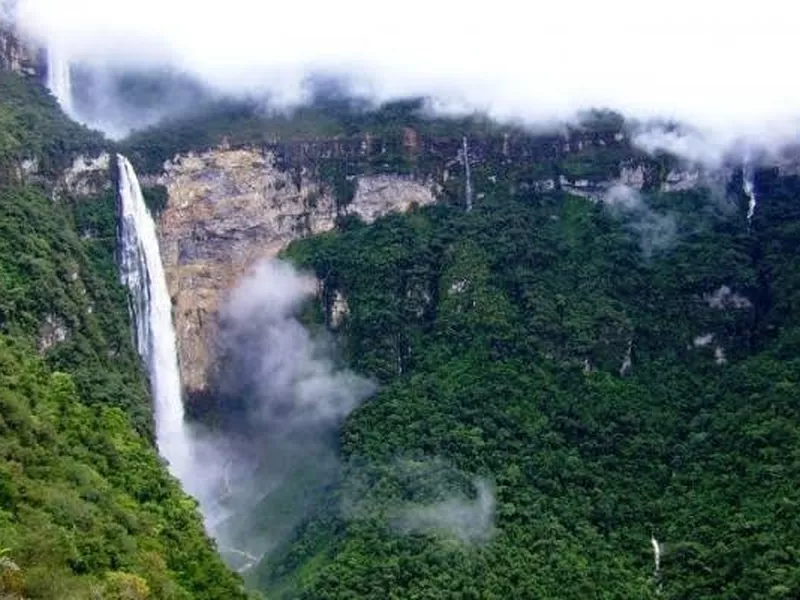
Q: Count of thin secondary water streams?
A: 3